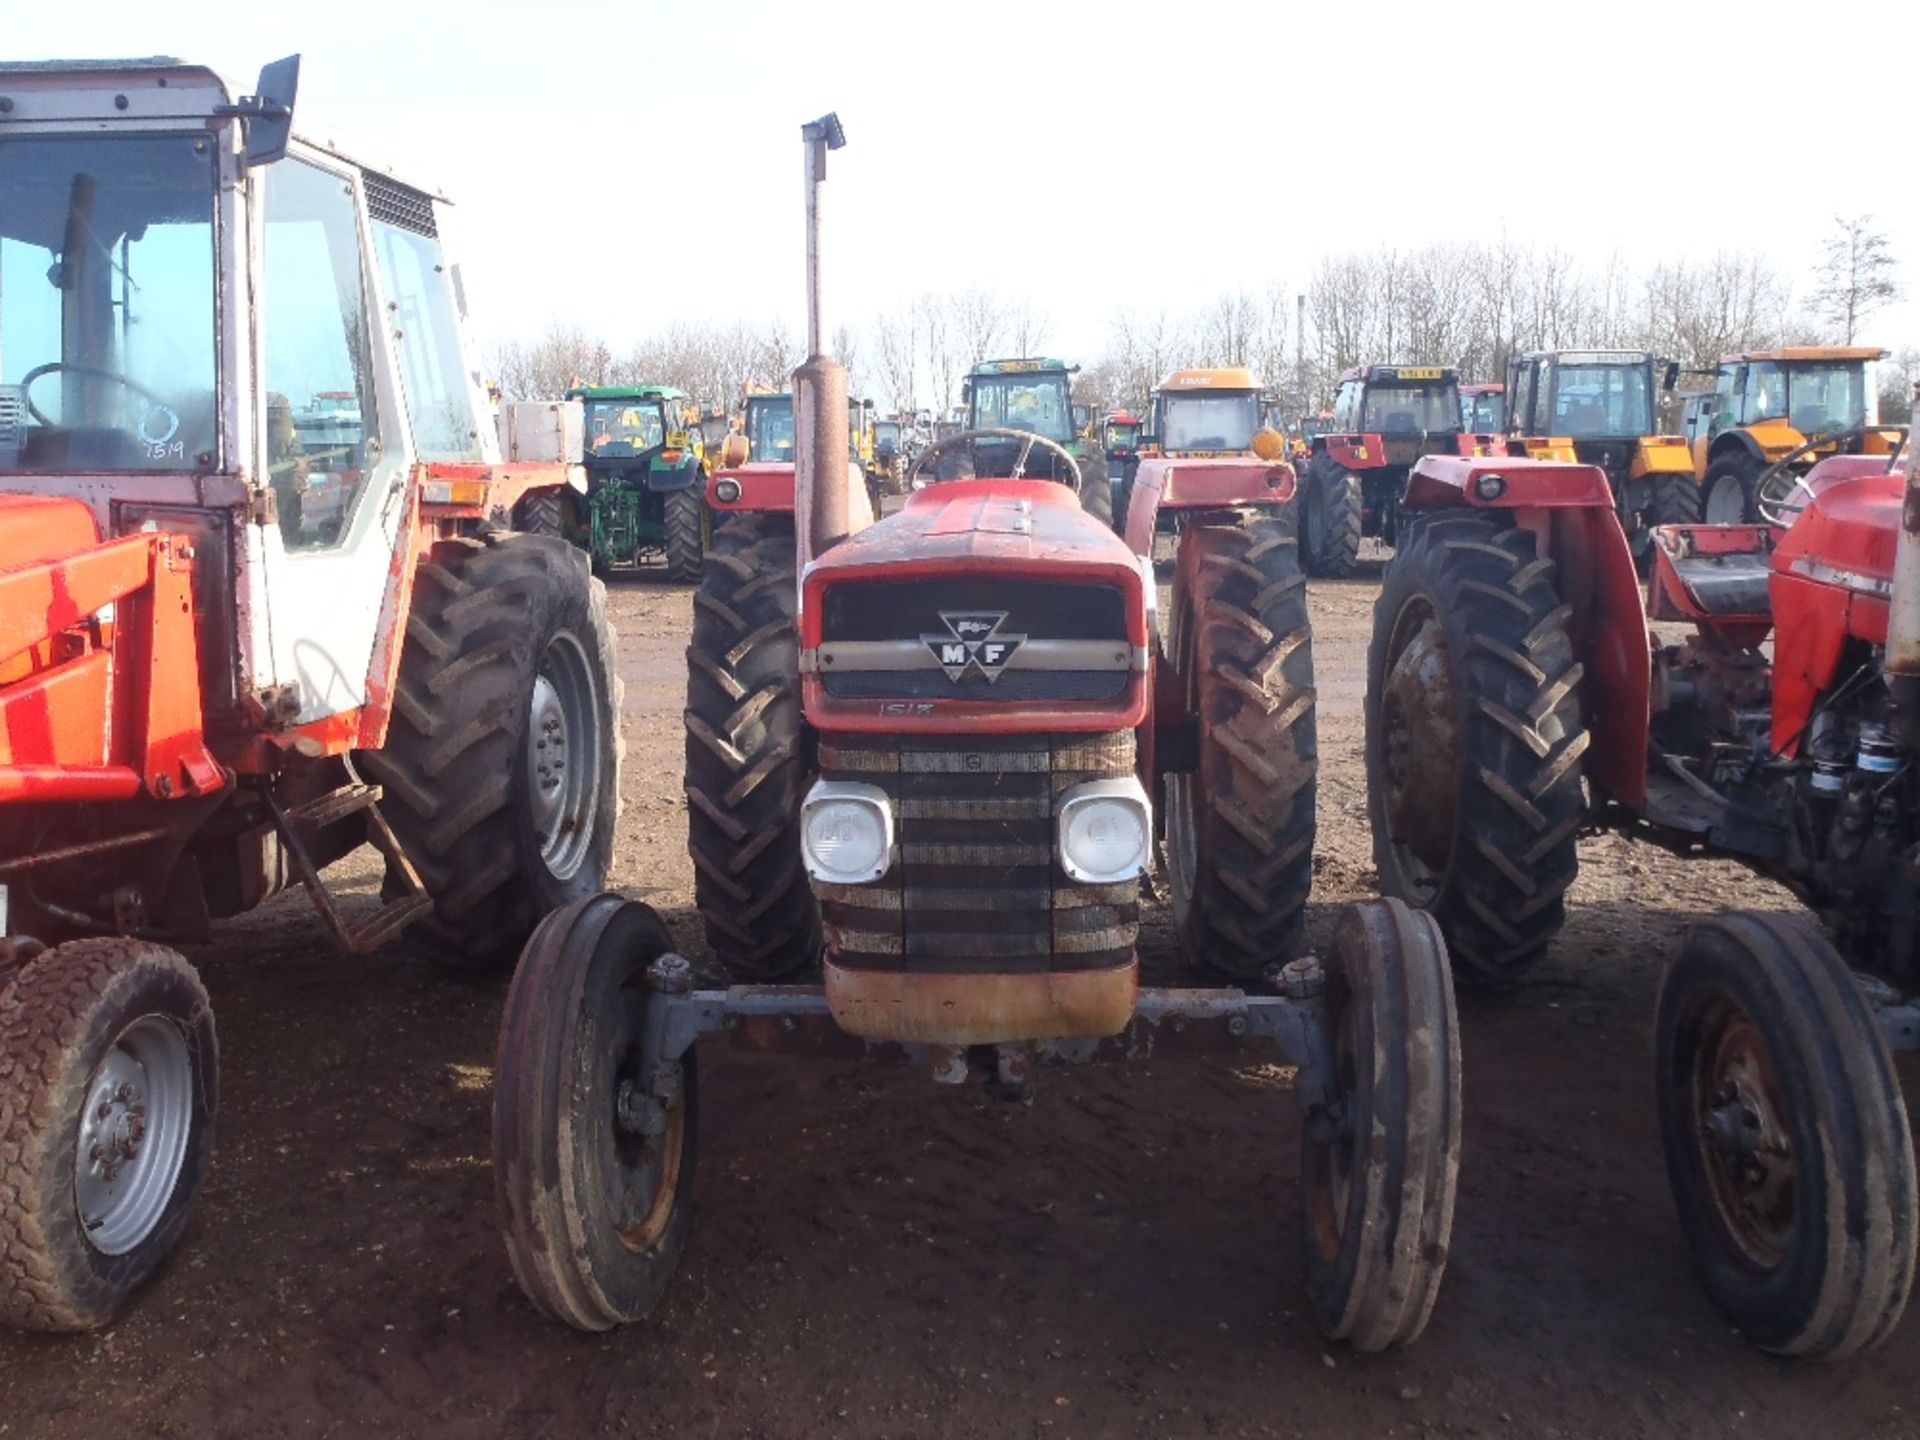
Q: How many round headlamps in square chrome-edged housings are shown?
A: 2